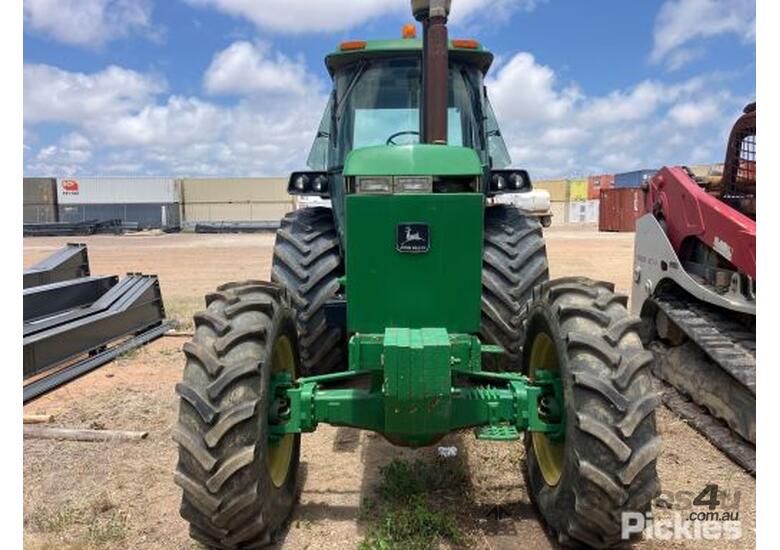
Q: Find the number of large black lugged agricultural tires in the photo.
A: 4